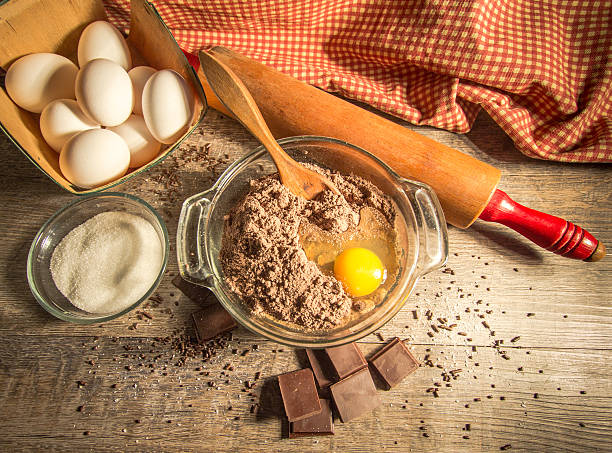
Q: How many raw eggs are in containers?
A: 9